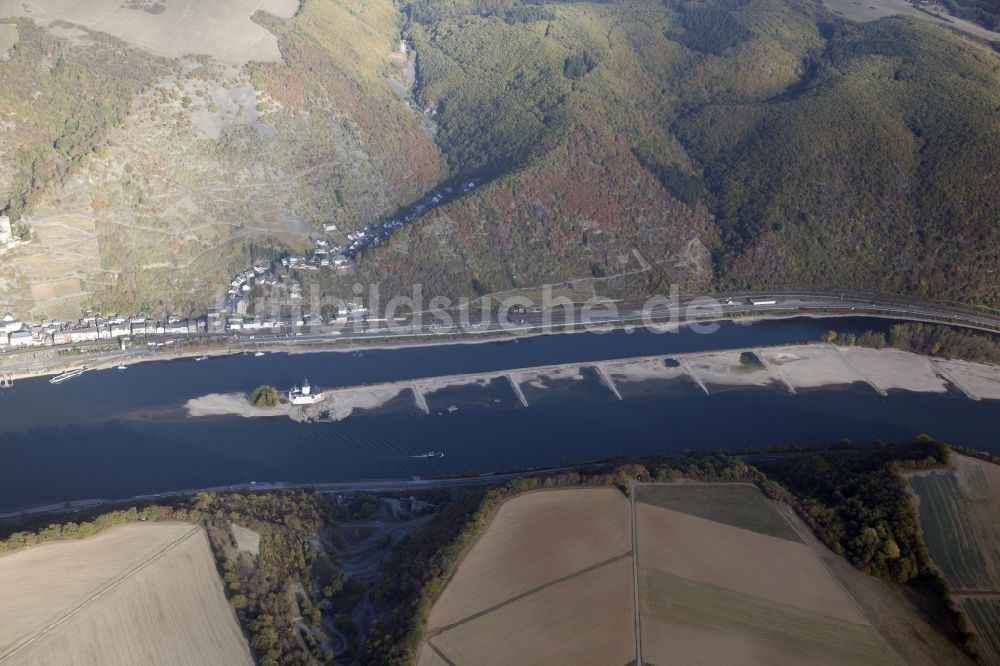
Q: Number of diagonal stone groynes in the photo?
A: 7